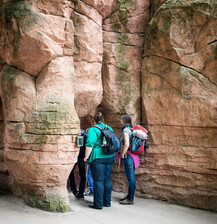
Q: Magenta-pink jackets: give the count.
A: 1